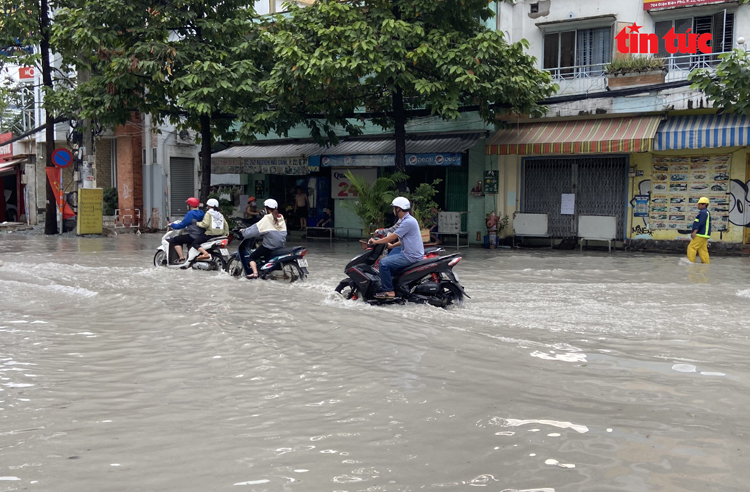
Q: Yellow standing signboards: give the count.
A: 1